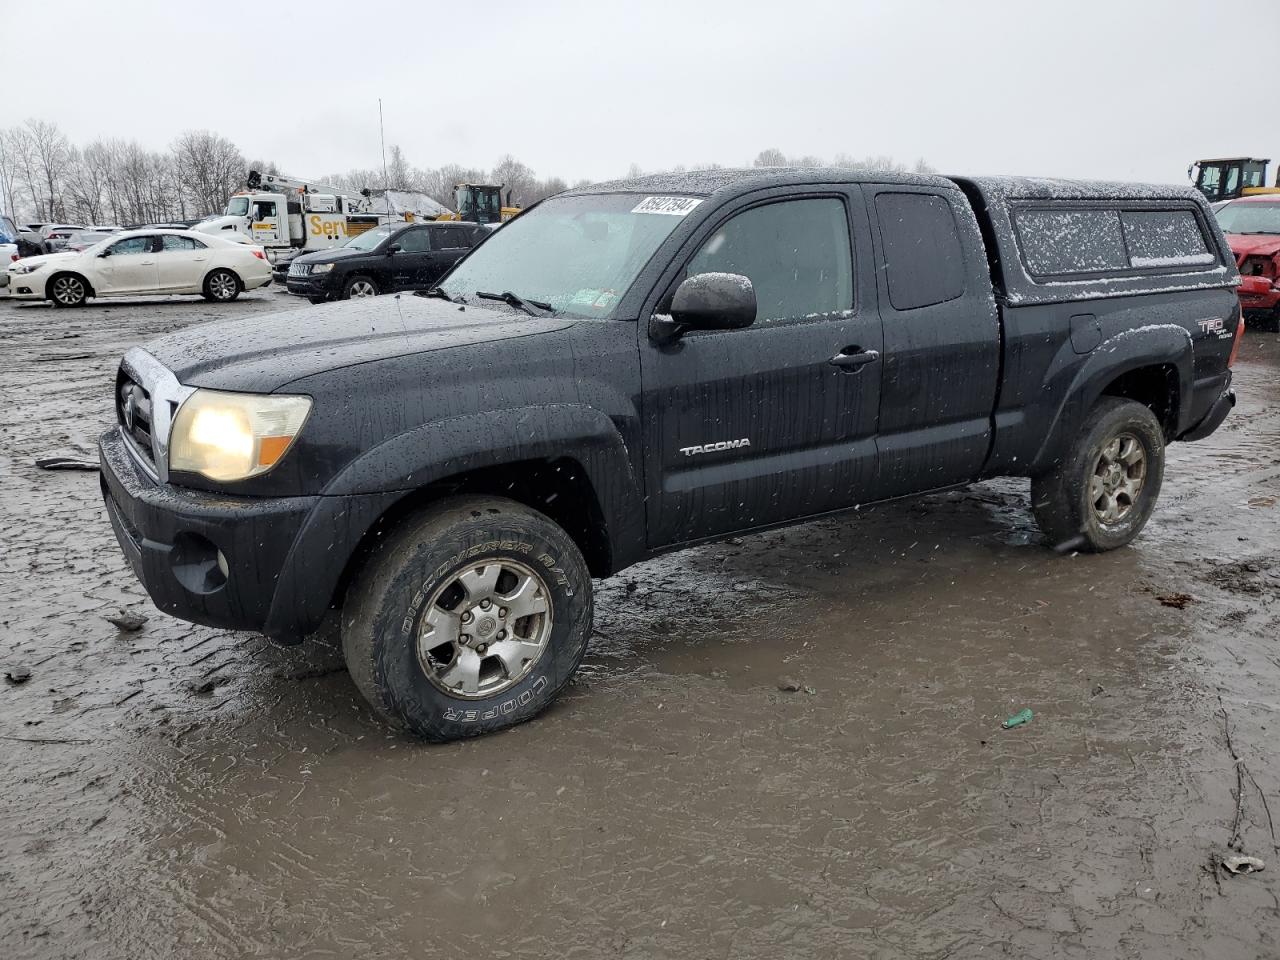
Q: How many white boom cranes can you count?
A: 1